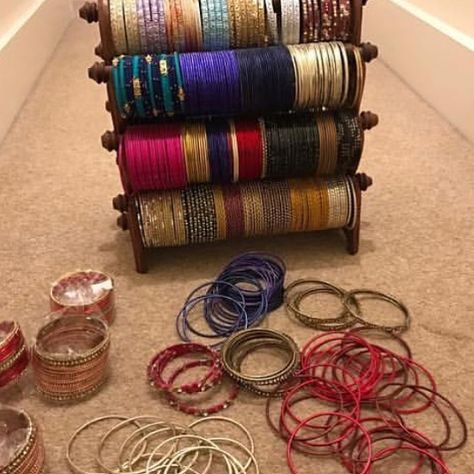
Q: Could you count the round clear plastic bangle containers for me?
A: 4